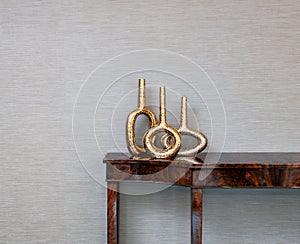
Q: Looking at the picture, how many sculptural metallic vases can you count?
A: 3